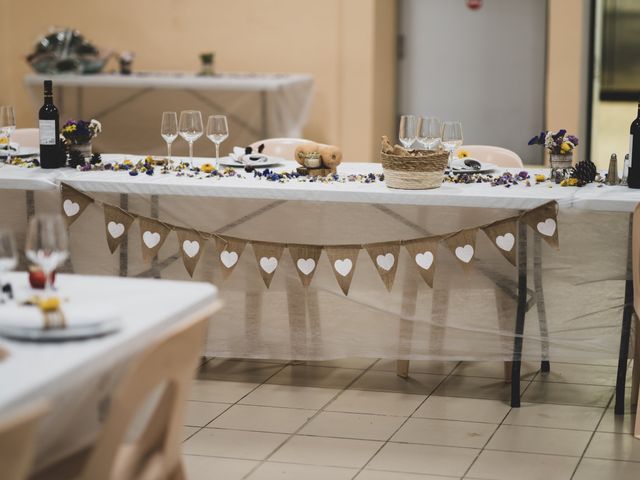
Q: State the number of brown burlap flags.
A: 13